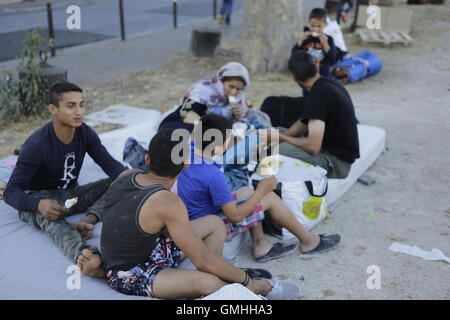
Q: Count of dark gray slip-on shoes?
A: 2